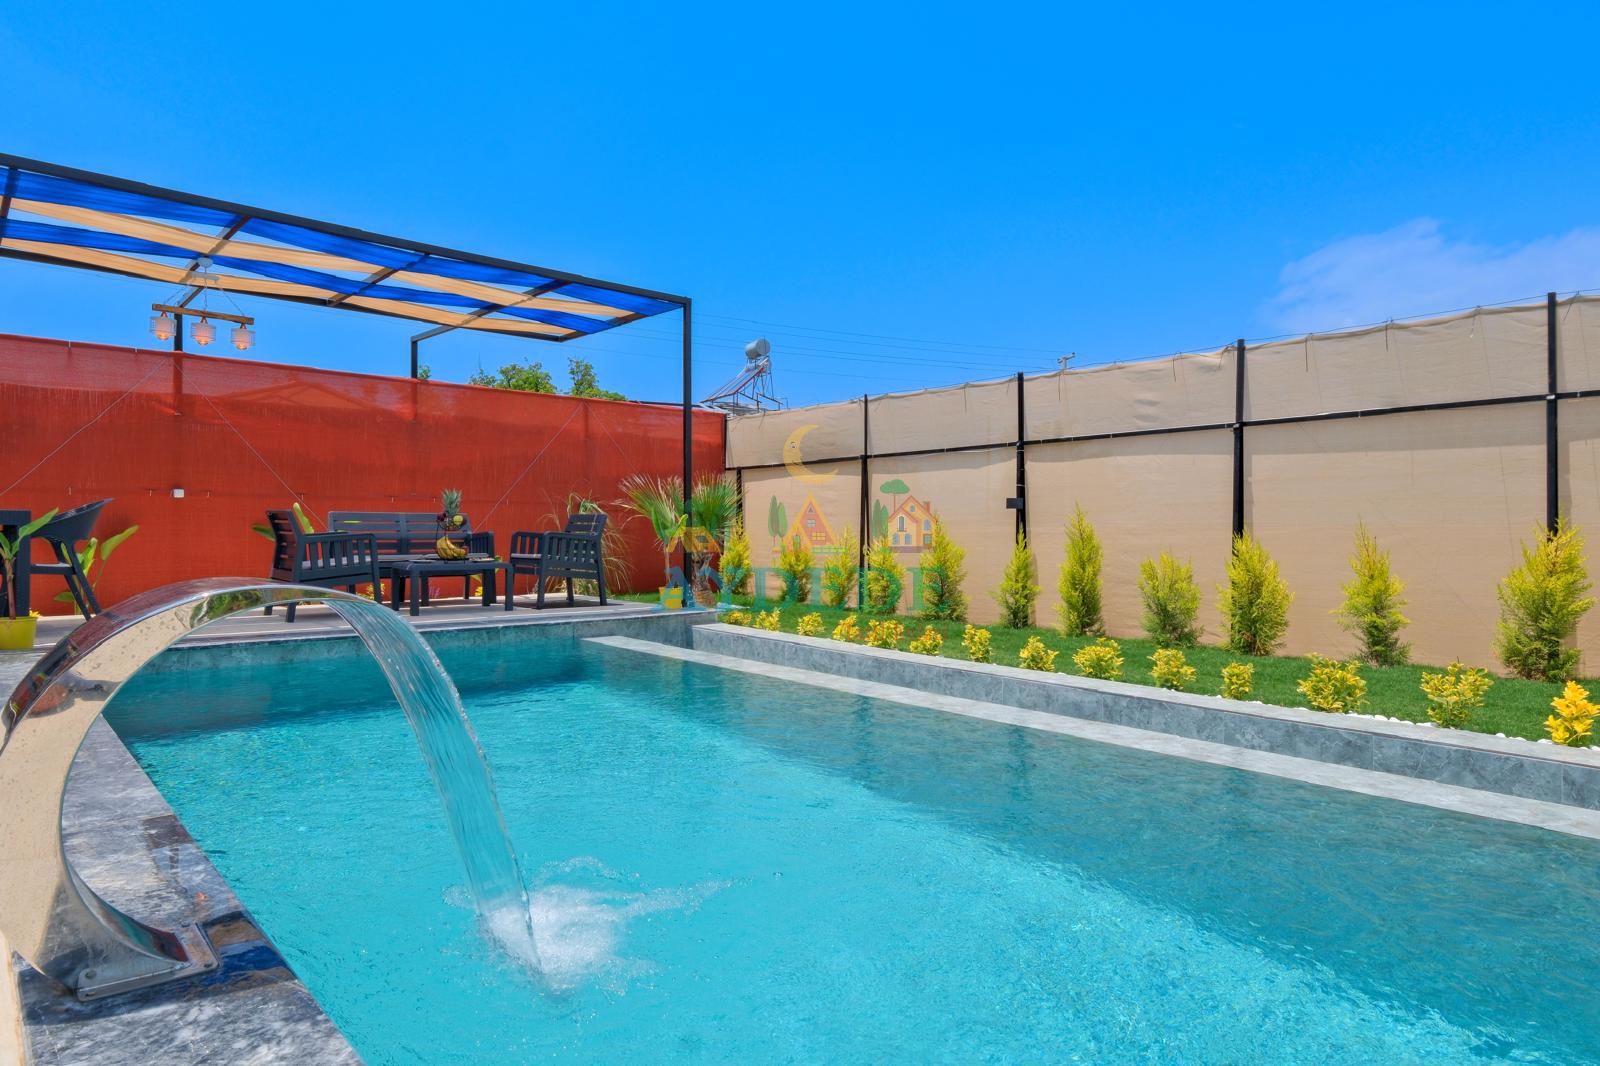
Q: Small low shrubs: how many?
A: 14